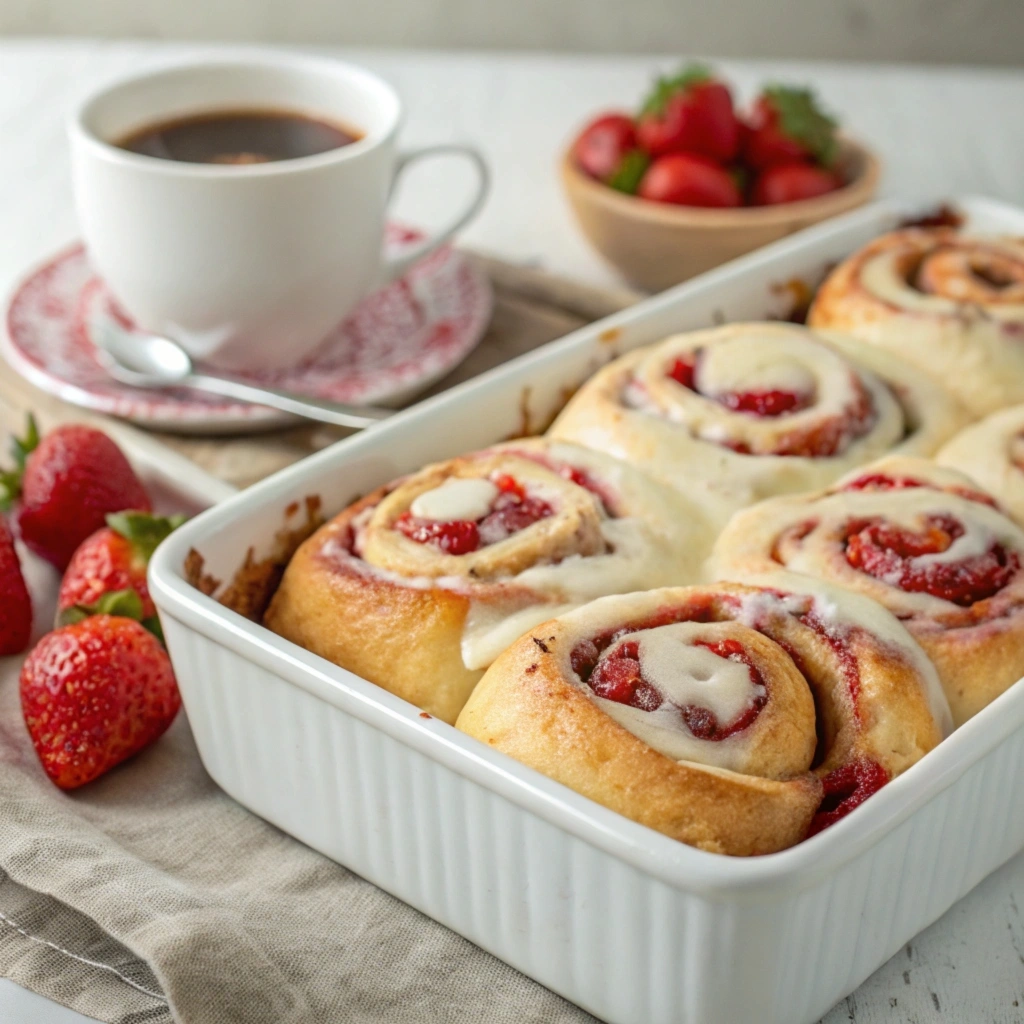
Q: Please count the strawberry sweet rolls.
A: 6